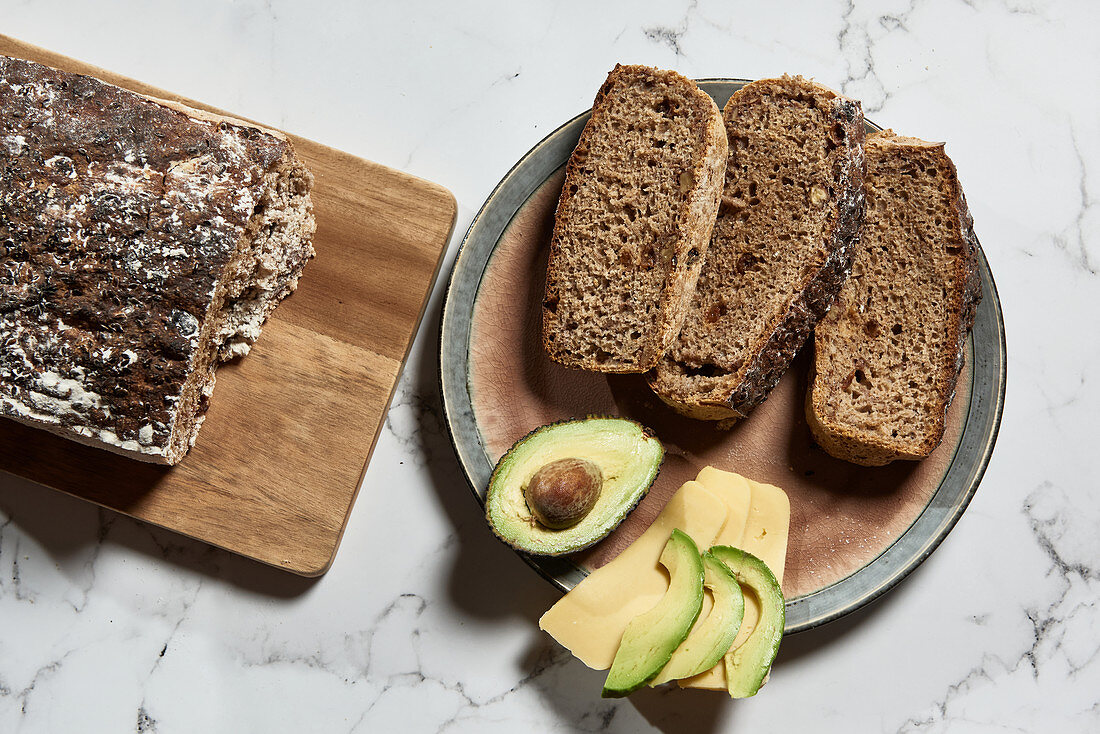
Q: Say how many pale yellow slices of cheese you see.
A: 3